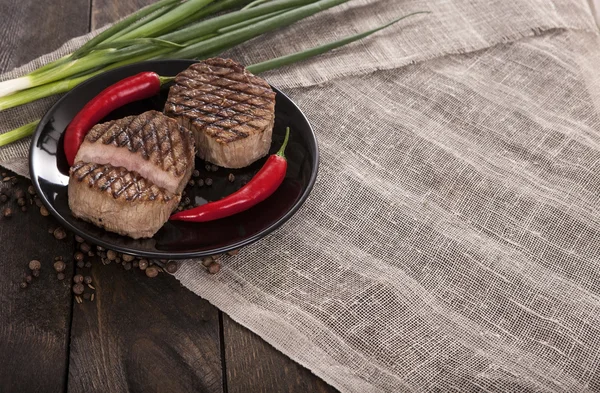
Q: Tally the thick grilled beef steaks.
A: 2